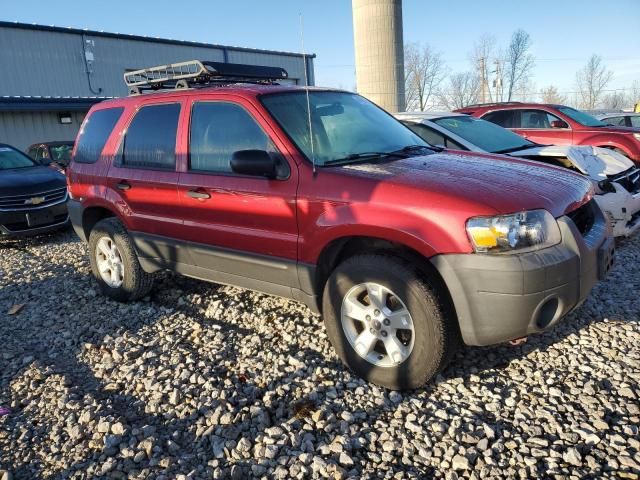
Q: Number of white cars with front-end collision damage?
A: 1